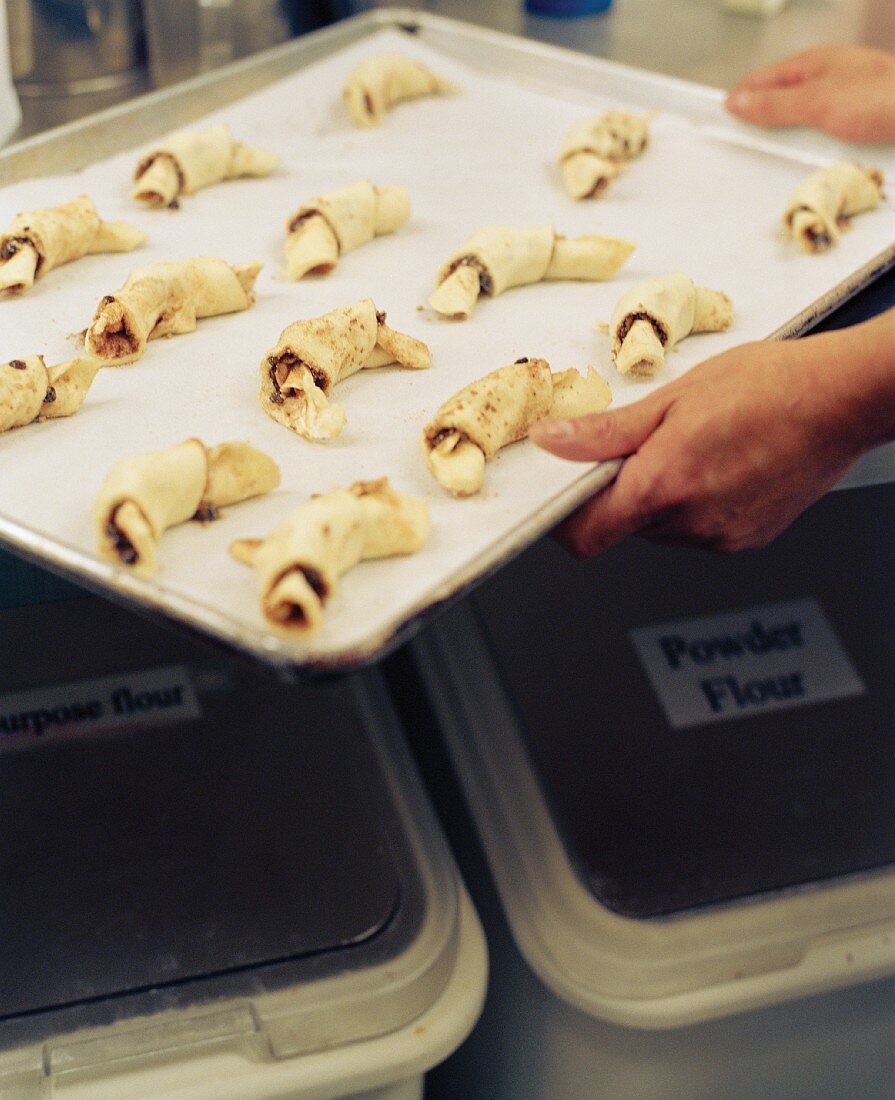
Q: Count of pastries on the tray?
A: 14